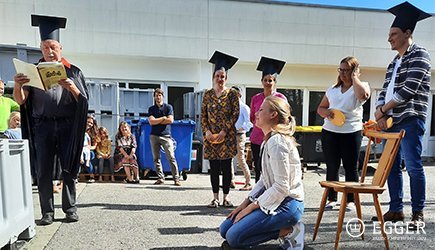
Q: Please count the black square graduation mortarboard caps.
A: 4